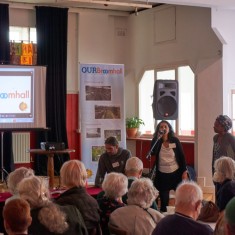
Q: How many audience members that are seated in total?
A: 10